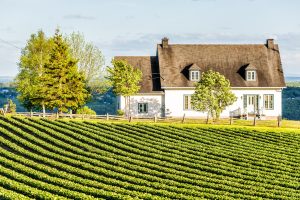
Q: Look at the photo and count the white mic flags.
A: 0